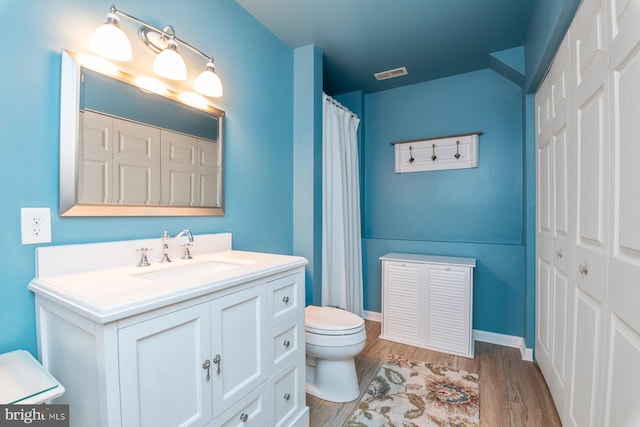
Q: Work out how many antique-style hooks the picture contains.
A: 3